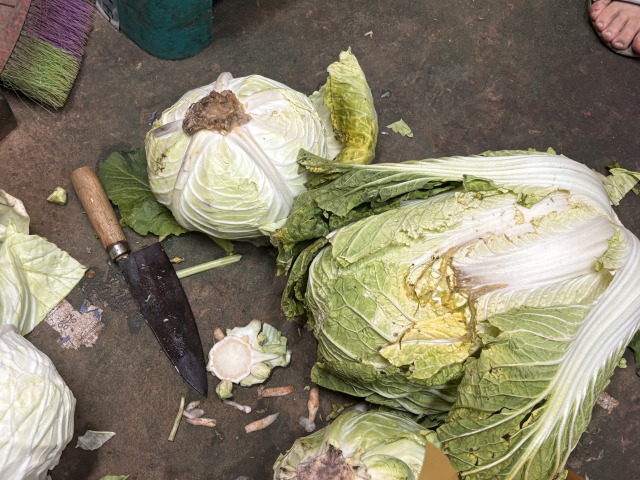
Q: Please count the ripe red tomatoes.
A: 0